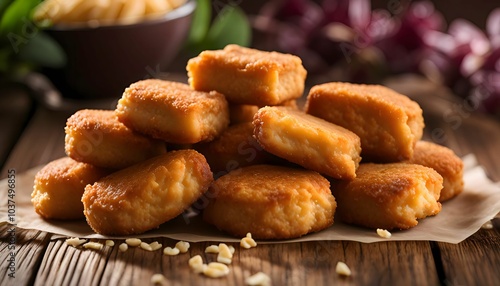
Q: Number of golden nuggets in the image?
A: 12